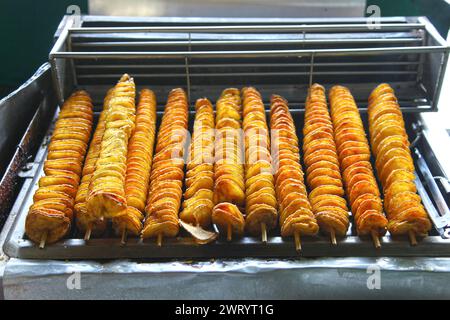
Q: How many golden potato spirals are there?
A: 12